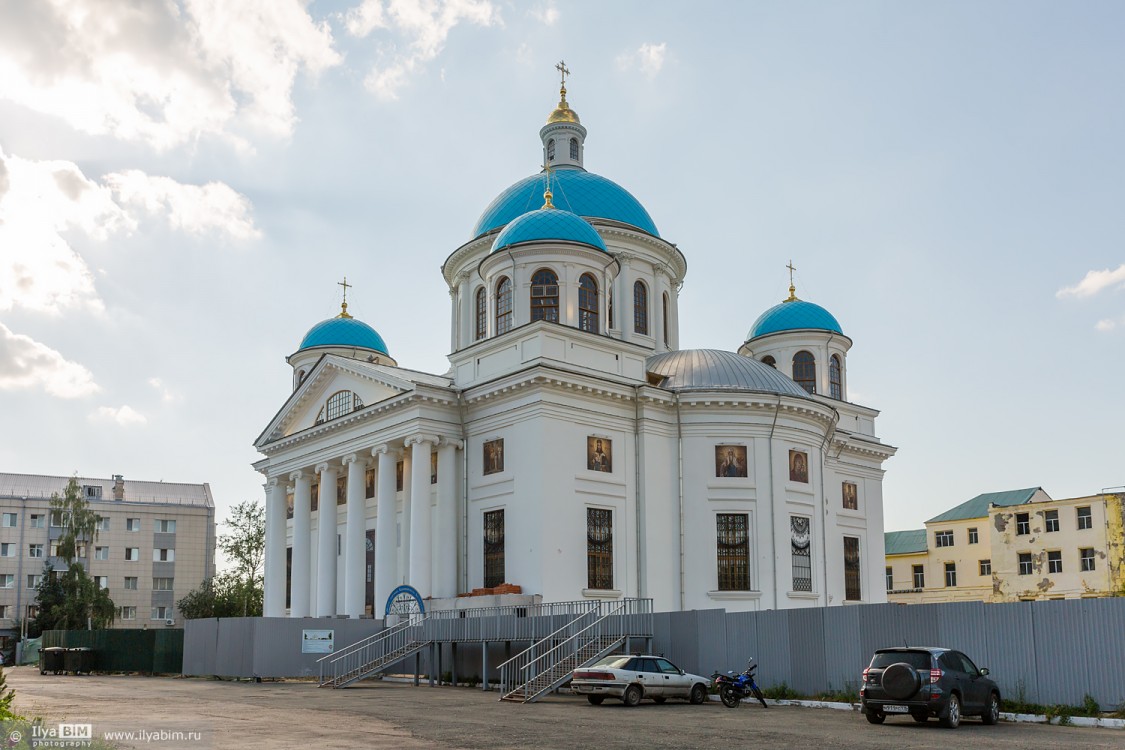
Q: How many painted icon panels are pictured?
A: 11